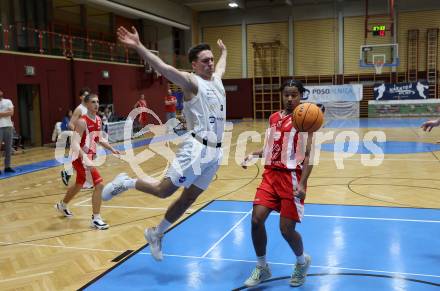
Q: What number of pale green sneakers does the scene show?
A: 2